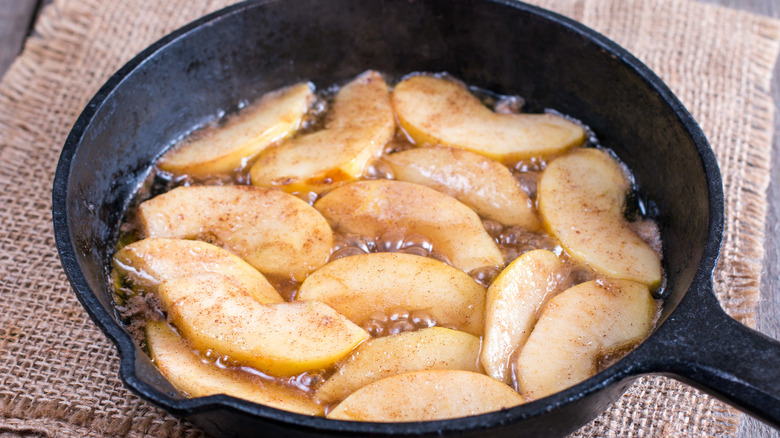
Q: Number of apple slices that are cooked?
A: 15